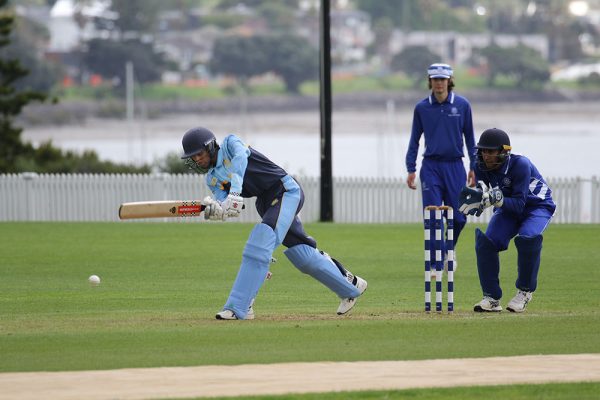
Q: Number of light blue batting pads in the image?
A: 2